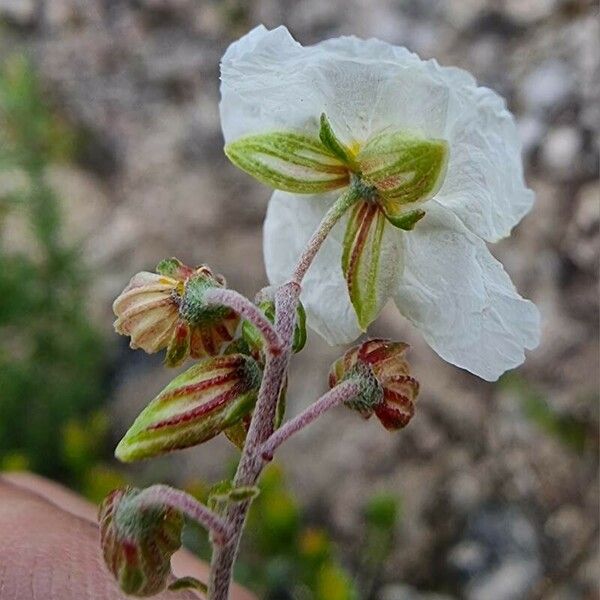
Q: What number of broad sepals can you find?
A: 3